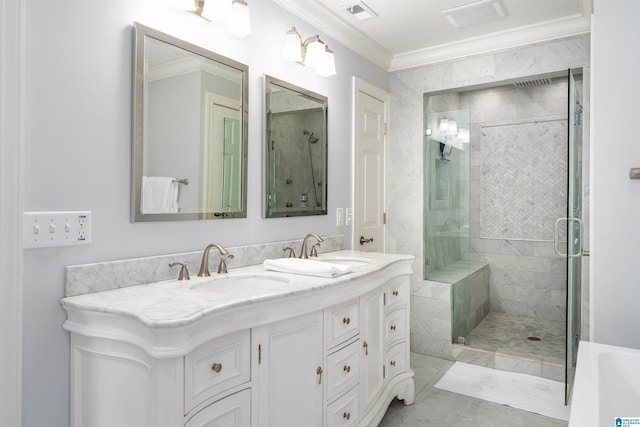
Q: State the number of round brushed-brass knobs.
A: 7